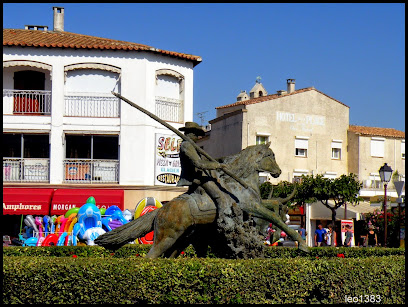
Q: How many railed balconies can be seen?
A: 5